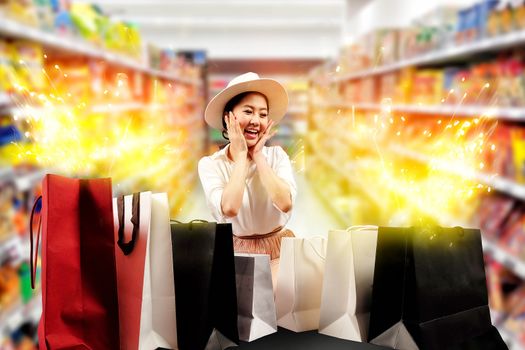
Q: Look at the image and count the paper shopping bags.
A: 7